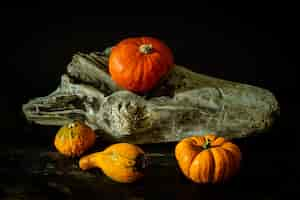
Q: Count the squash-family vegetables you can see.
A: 4